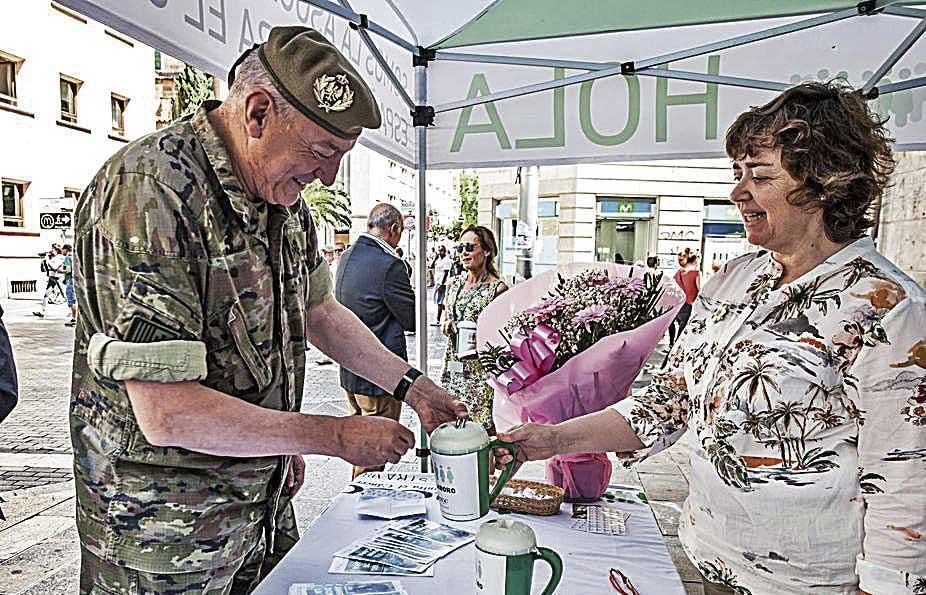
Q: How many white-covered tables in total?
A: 1